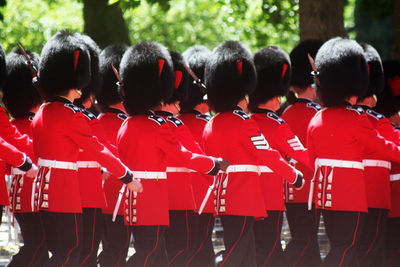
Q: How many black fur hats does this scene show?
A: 14